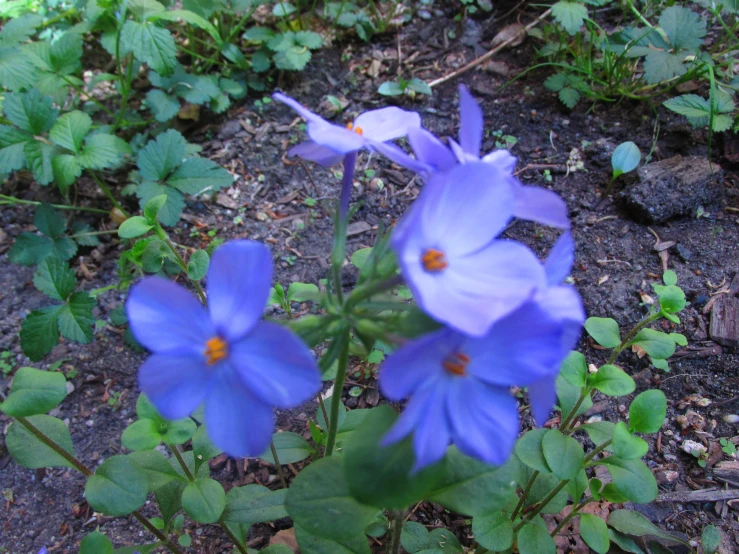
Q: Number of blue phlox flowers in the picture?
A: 6